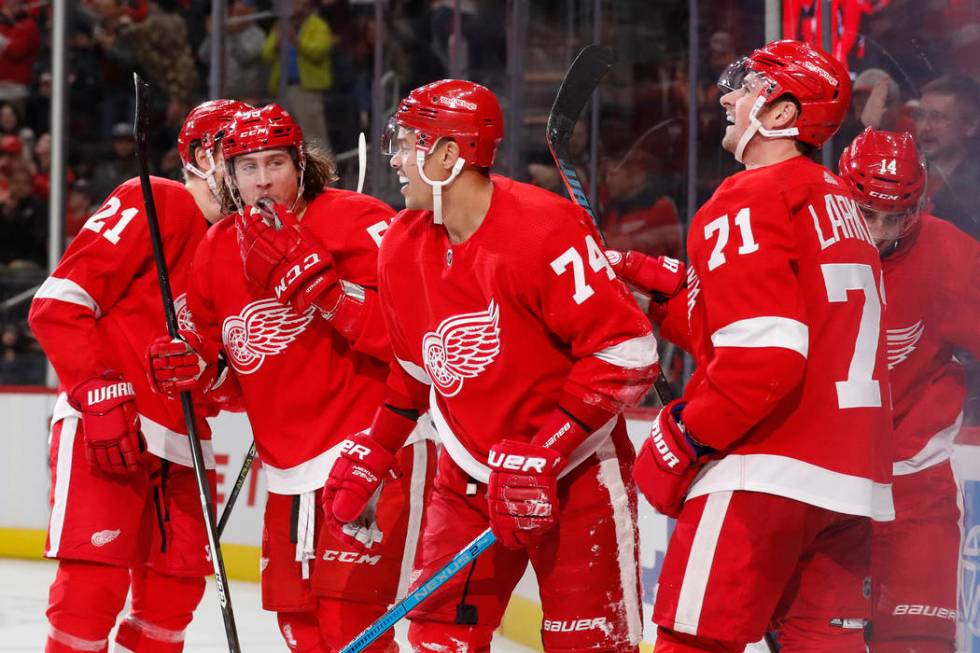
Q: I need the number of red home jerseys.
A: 5